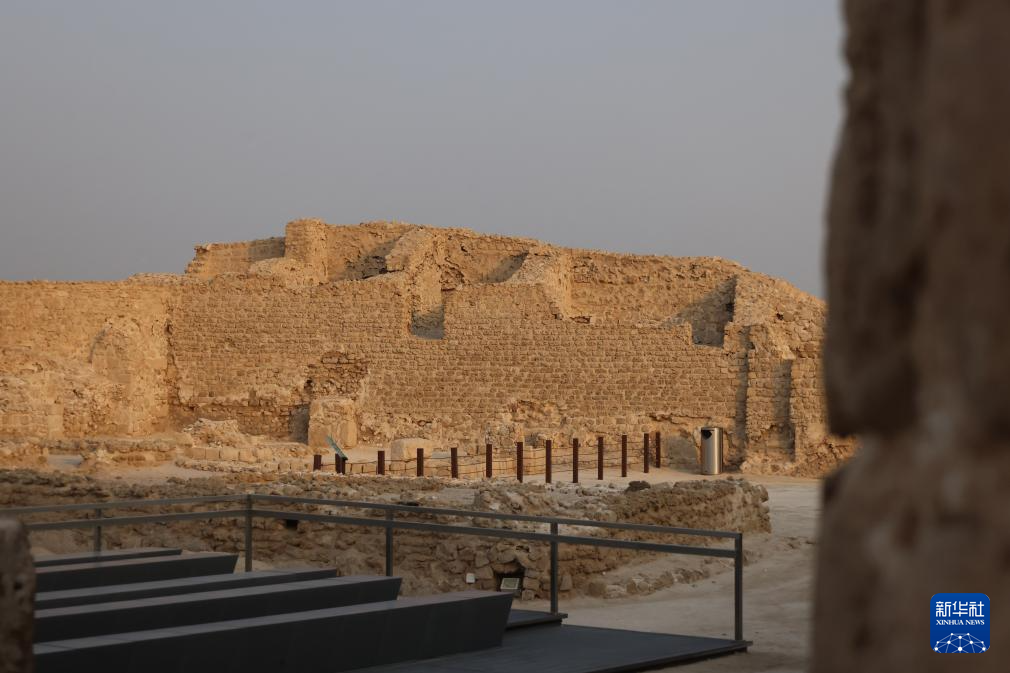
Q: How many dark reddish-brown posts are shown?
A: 13